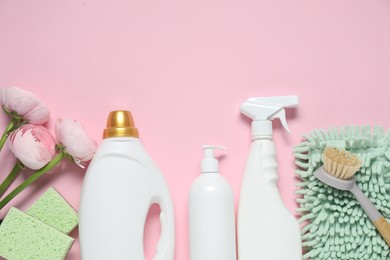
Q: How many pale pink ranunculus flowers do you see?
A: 3